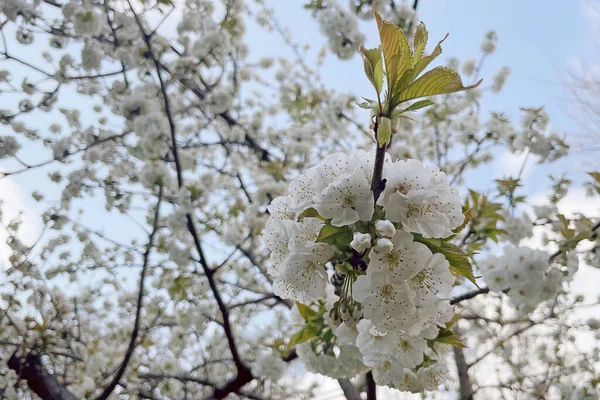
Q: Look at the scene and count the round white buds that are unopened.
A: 3